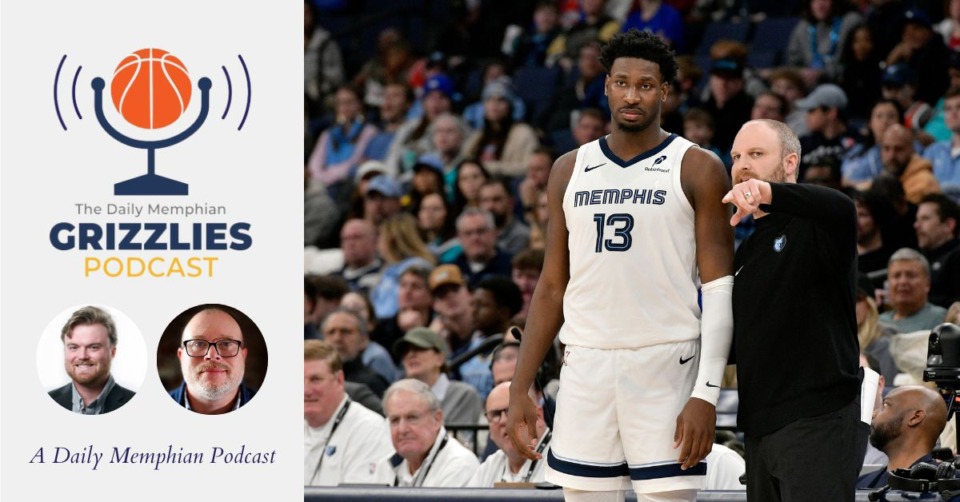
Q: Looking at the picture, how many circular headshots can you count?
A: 2